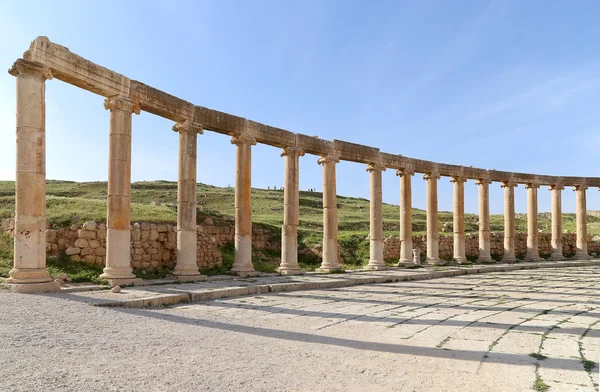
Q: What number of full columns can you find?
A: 15